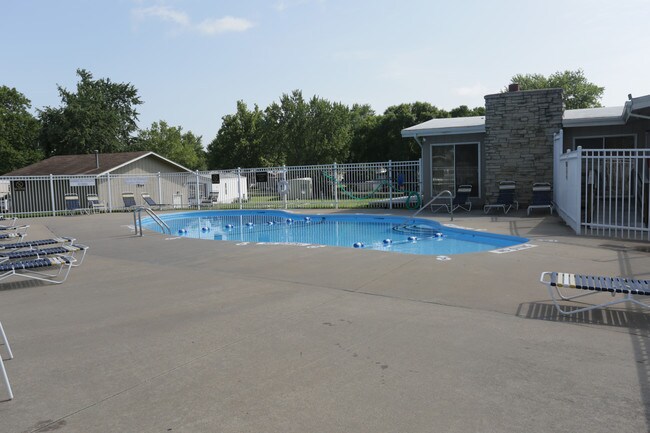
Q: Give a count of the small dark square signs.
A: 3